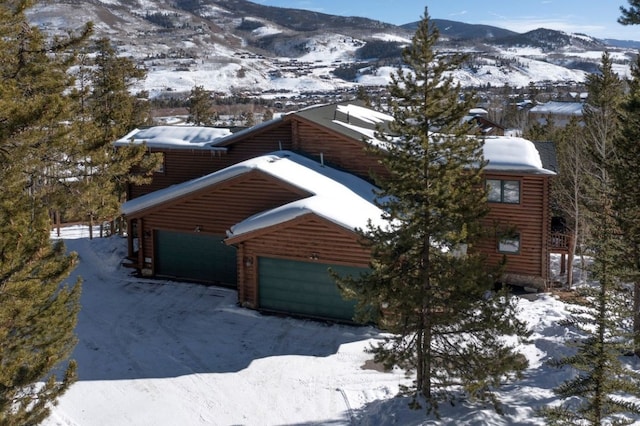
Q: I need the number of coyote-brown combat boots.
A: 0